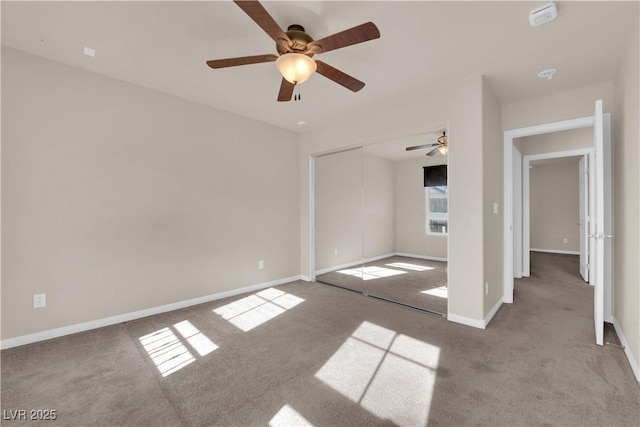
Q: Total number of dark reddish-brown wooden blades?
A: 5